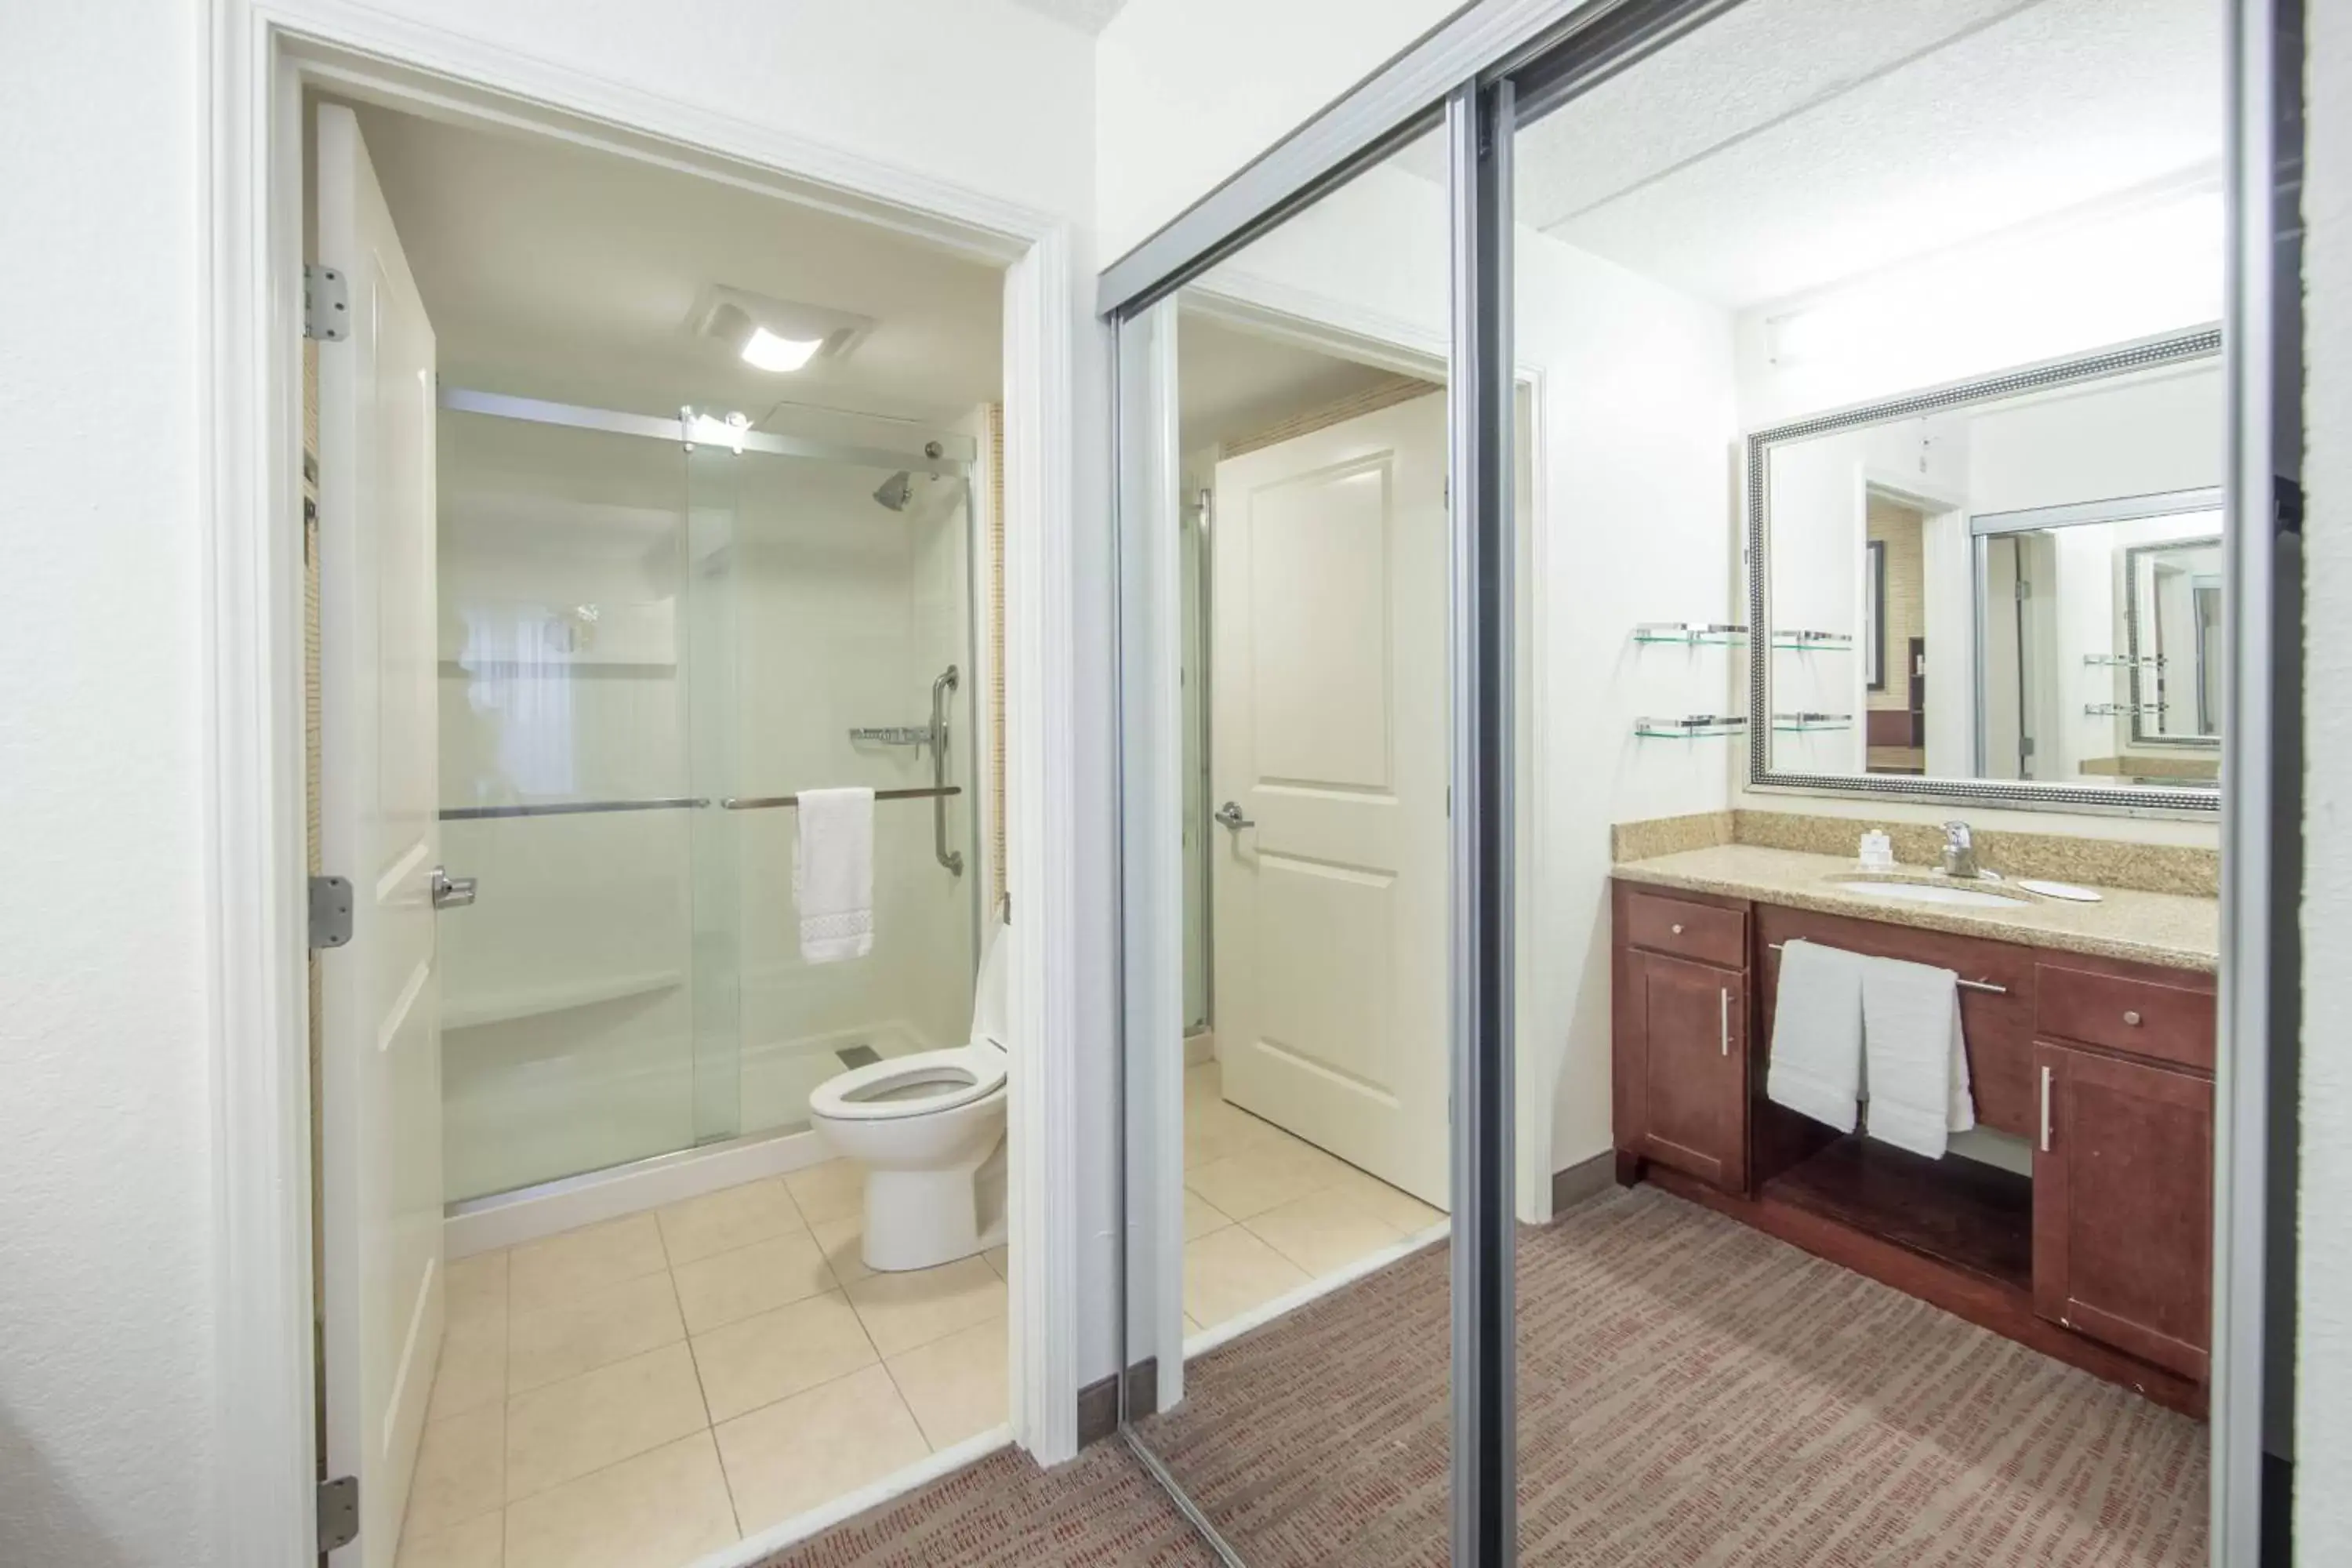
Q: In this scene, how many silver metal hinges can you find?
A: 3